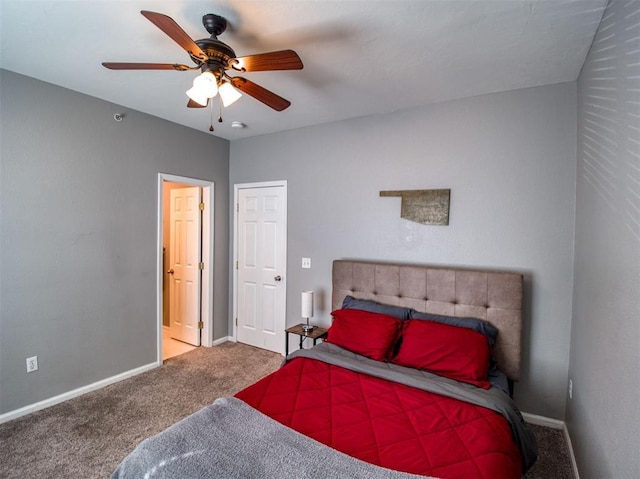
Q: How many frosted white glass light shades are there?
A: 3